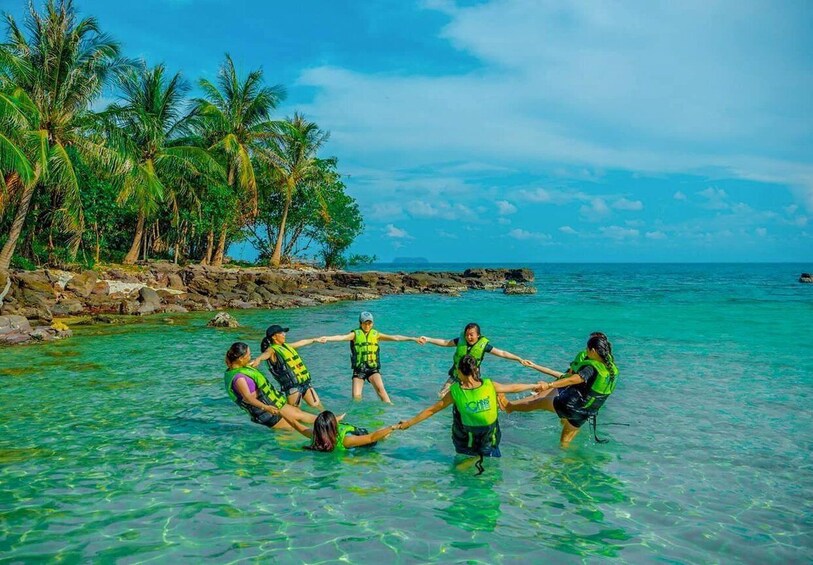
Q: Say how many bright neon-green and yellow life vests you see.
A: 8